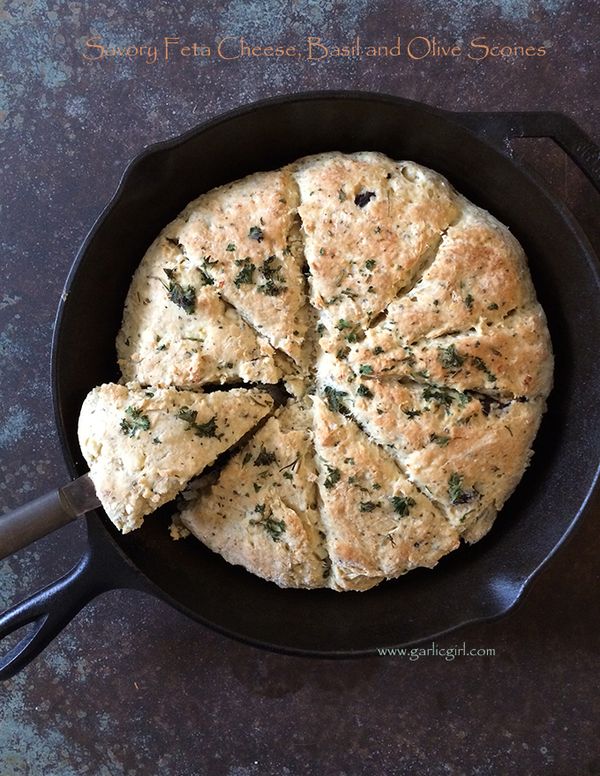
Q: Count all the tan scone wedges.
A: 9